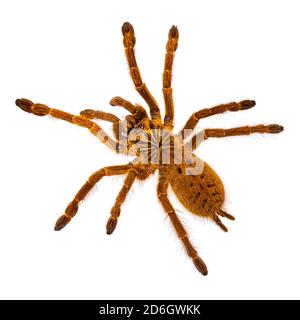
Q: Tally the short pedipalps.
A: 2